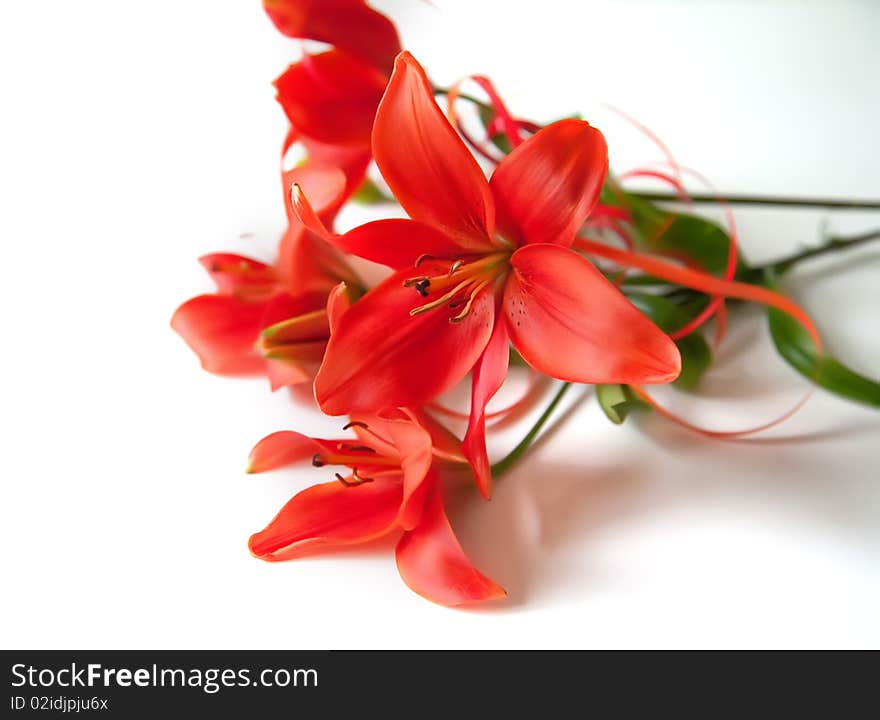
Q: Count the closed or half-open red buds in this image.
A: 1